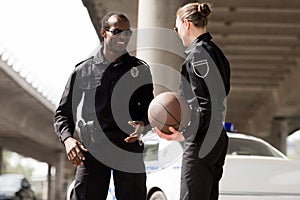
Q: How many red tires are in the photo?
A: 0